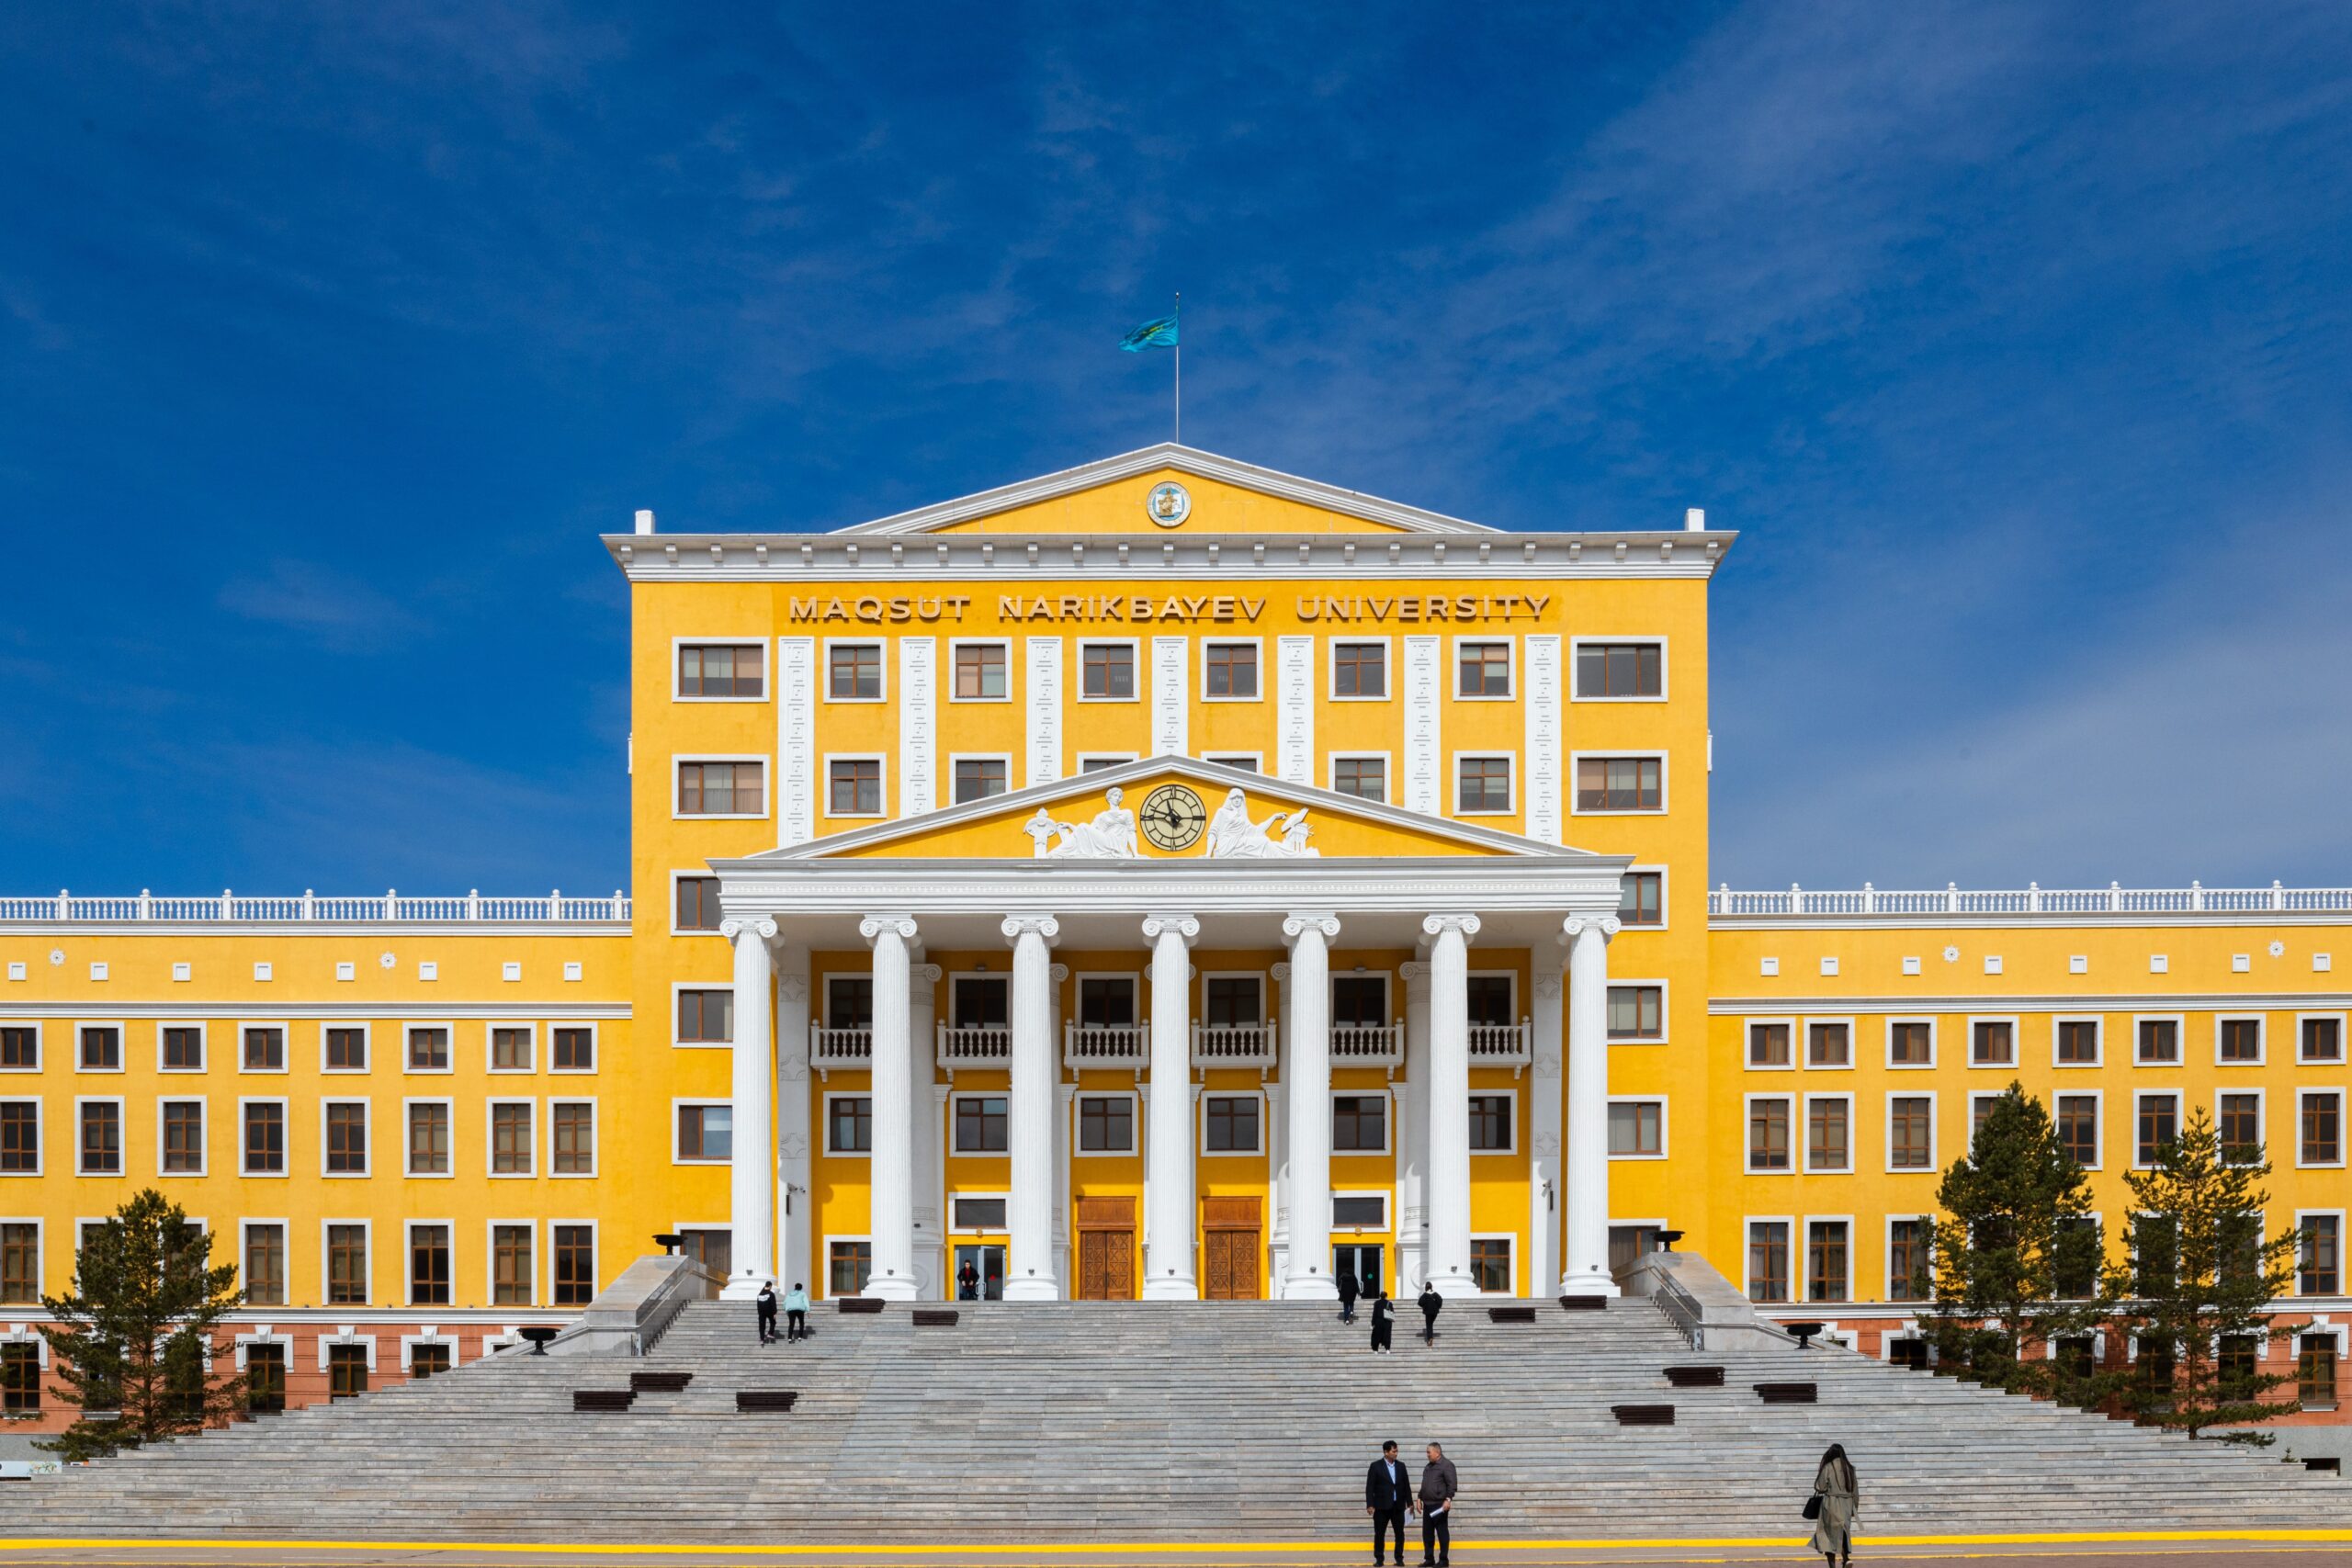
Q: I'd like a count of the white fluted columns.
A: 7